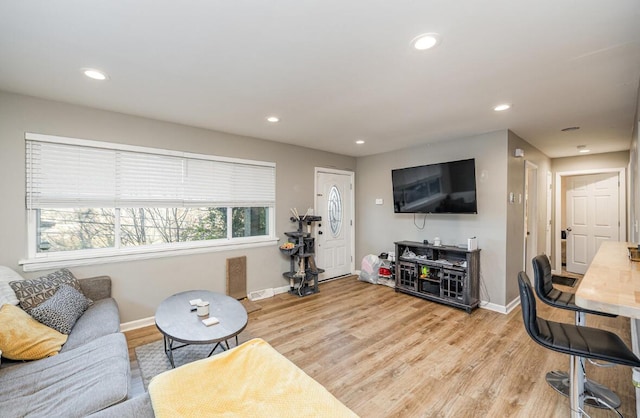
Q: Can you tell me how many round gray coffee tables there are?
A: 1